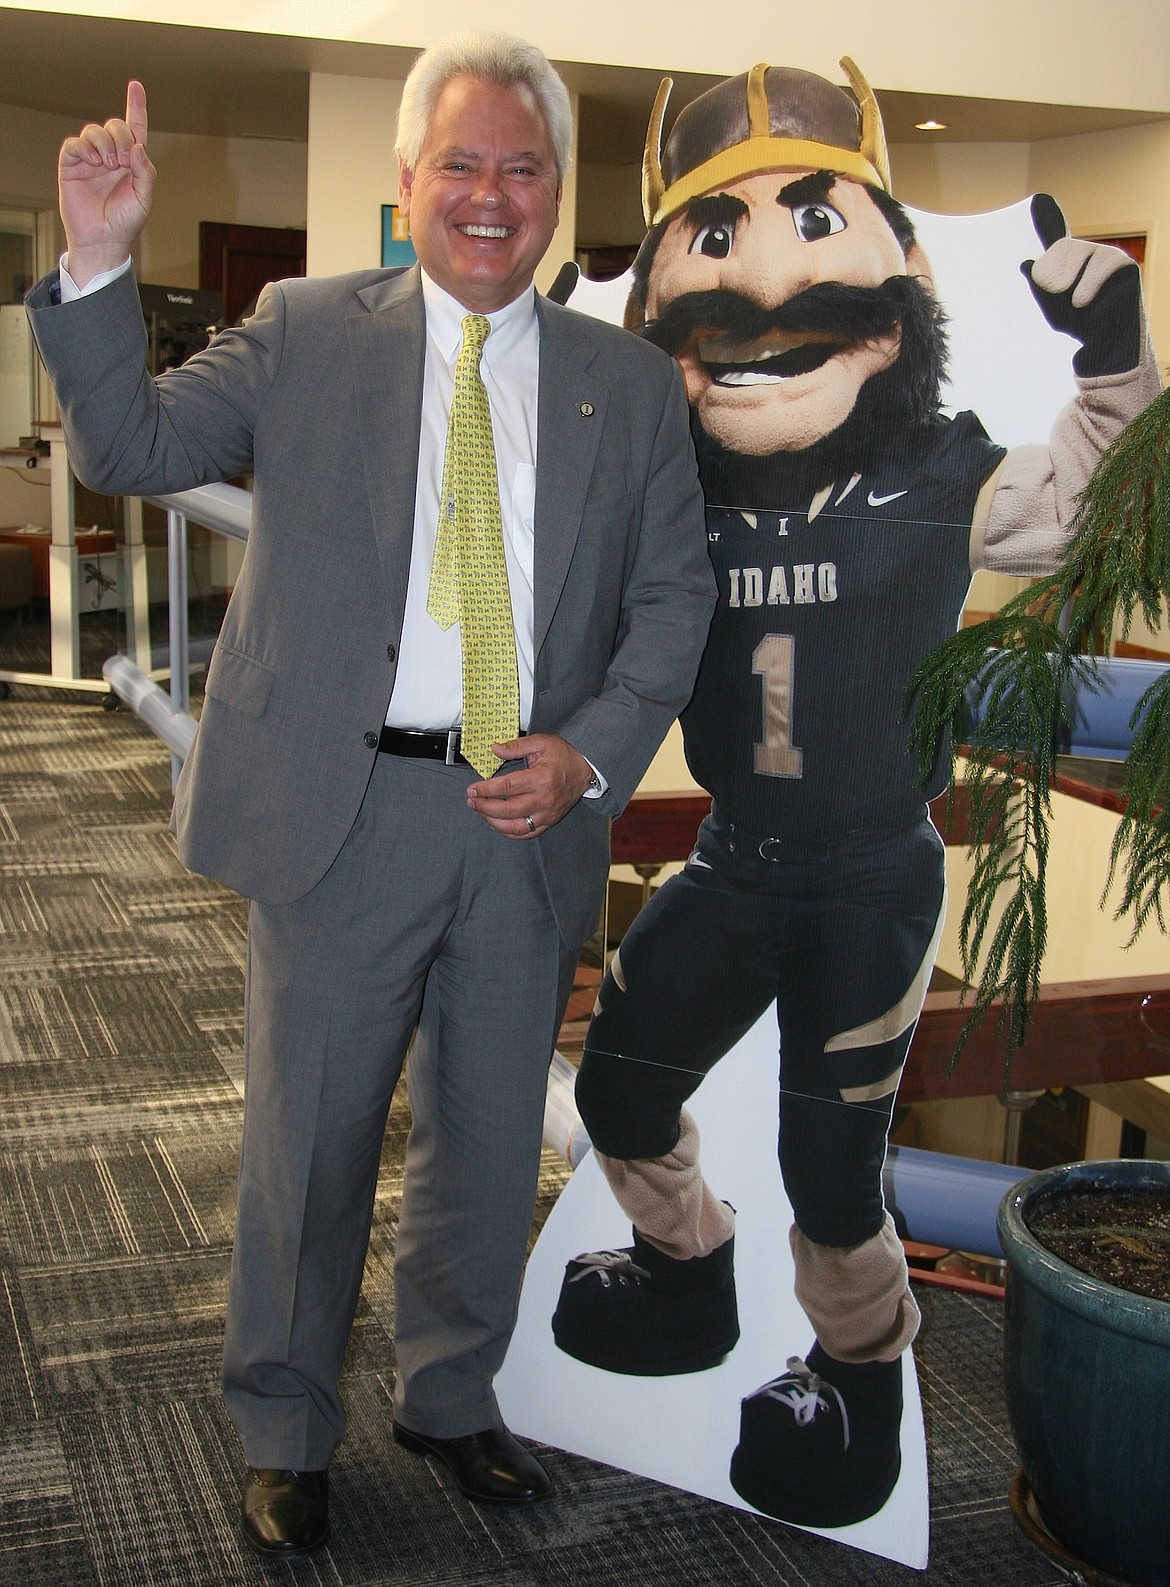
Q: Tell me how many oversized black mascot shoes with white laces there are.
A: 2